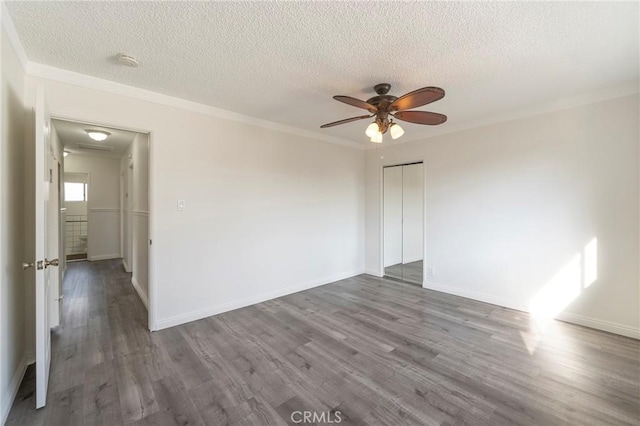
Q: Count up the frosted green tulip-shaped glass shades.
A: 0